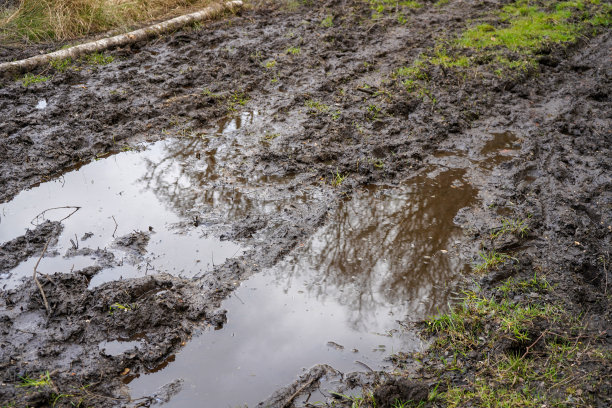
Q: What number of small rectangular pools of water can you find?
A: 2